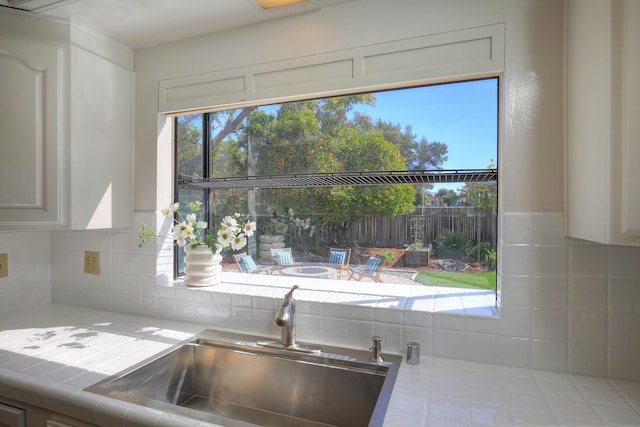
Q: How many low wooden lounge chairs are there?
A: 4